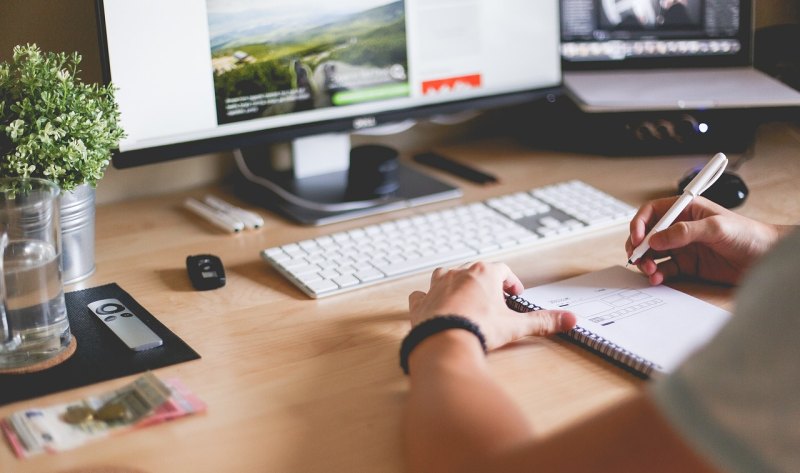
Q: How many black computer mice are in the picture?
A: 1